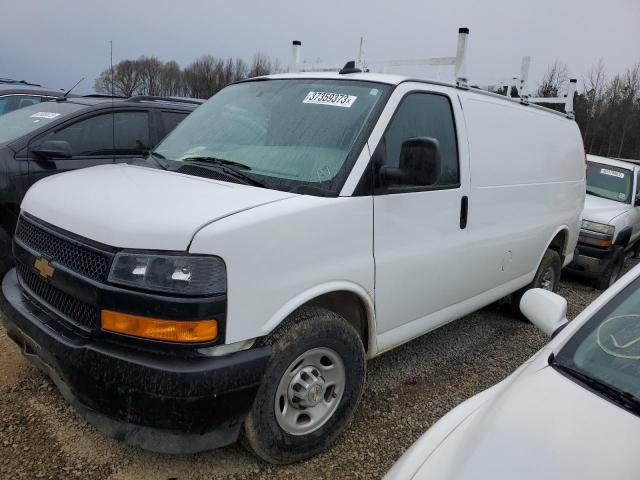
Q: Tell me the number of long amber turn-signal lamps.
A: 1